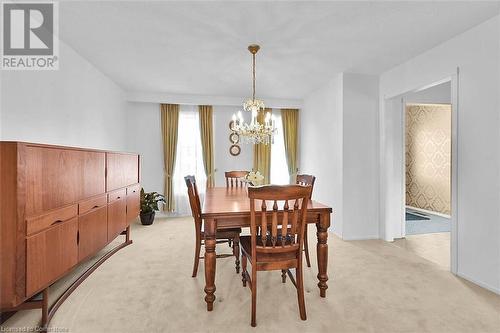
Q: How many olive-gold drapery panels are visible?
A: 4